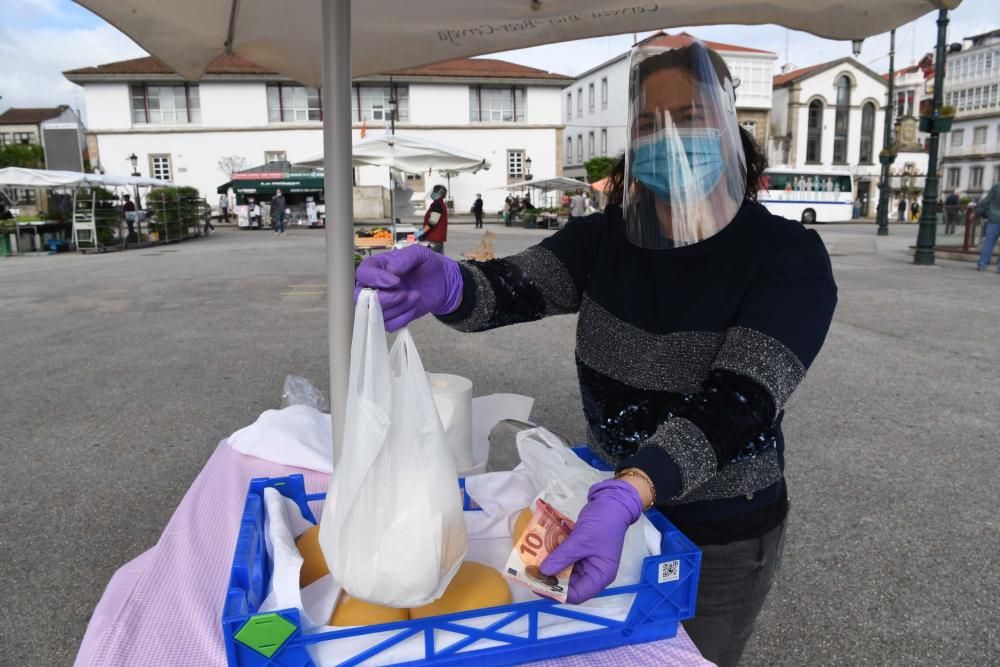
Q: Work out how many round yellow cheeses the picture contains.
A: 4